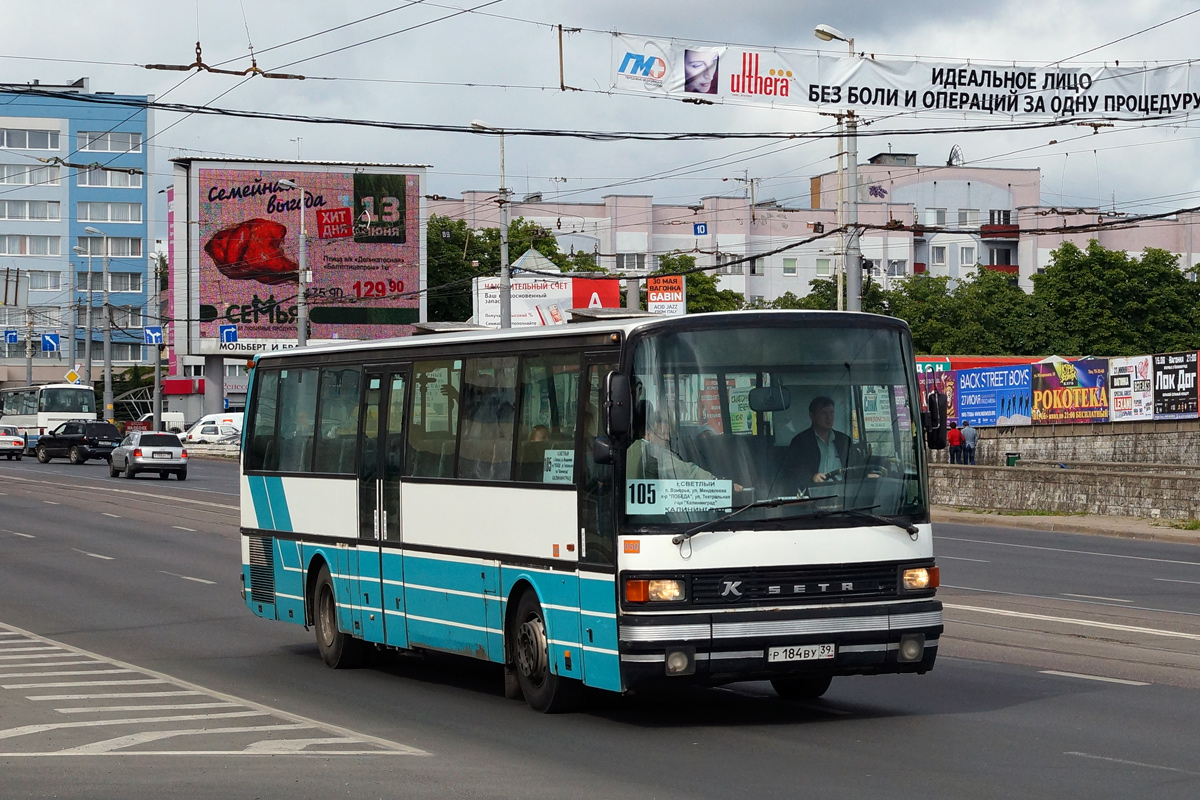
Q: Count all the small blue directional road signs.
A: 4